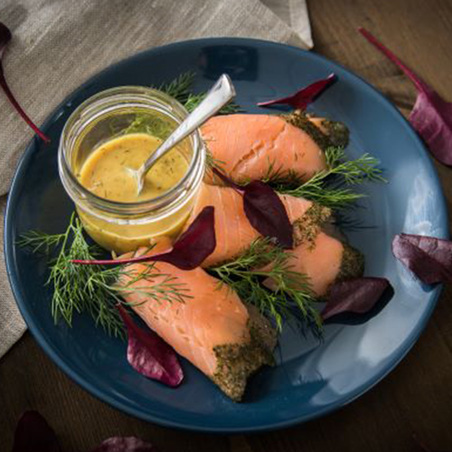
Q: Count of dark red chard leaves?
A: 10